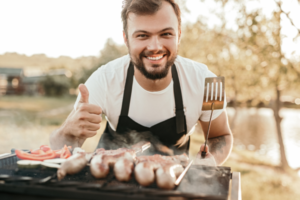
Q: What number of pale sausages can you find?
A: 5